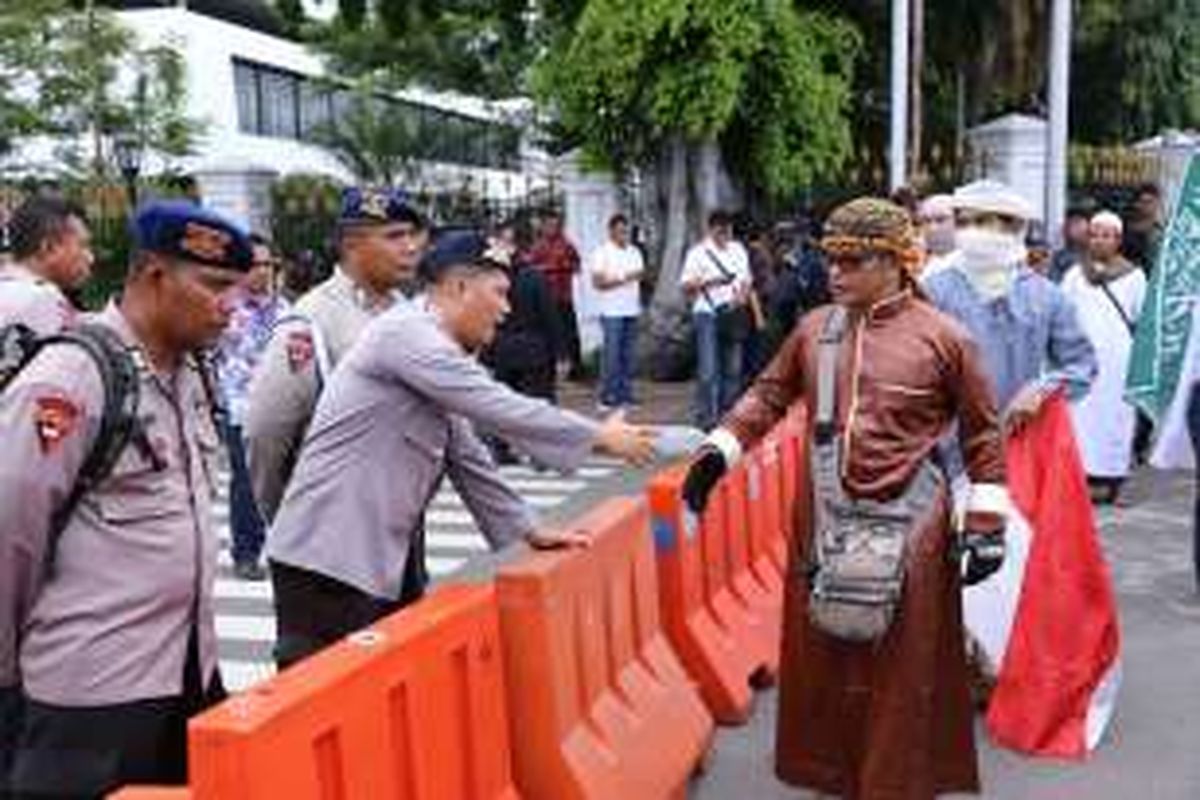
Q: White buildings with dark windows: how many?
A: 1